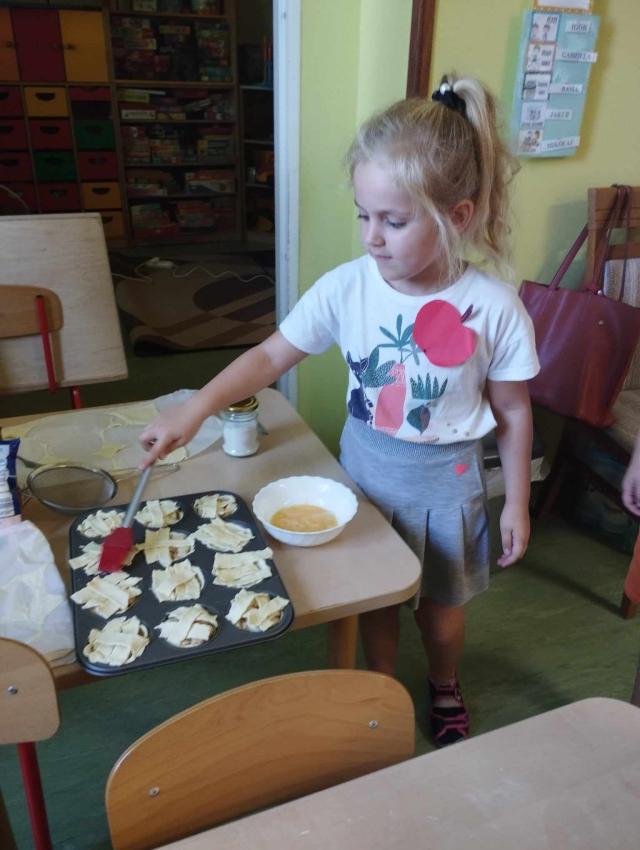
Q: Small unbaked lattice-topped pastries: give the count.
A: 12